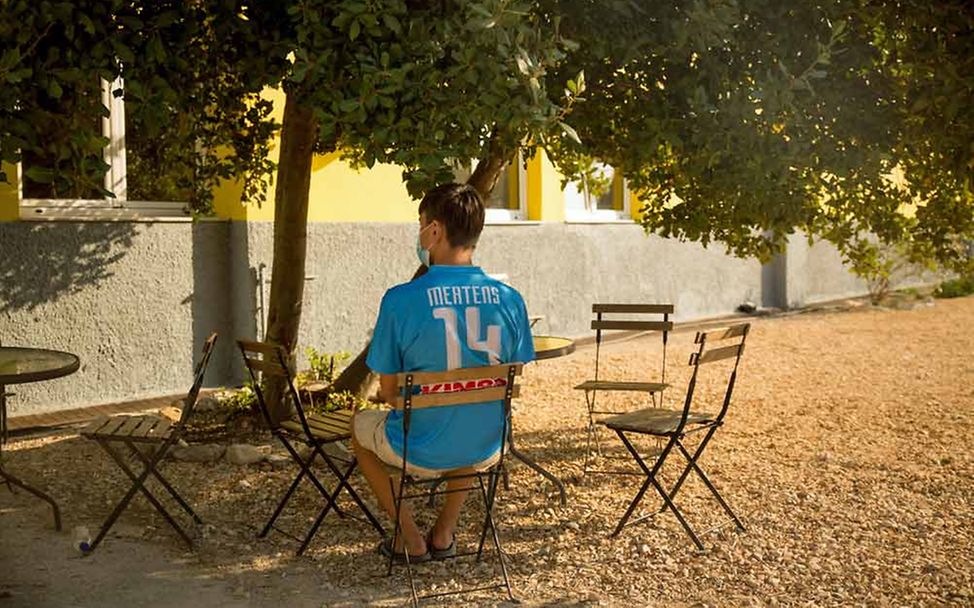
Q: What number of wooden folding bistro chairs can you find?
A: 5